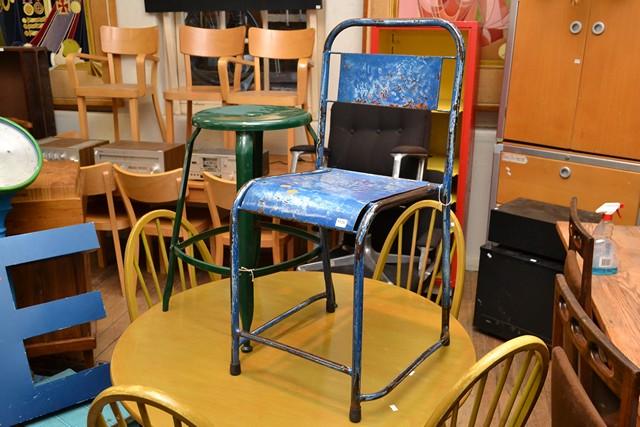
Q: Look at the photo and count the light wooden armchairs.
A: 2